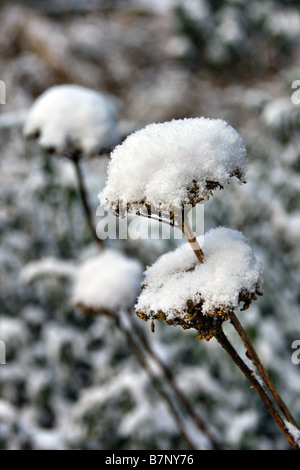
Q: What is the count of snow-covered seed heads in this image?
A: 4